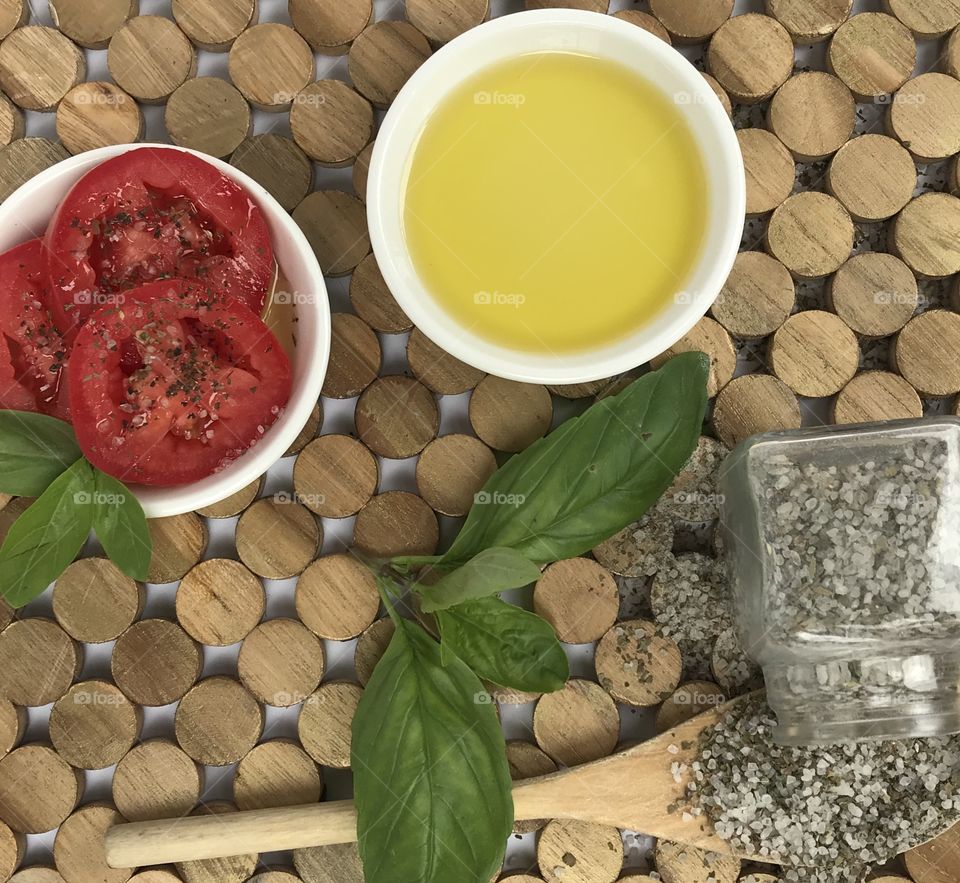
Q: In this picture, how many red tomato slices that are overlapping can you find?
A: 3